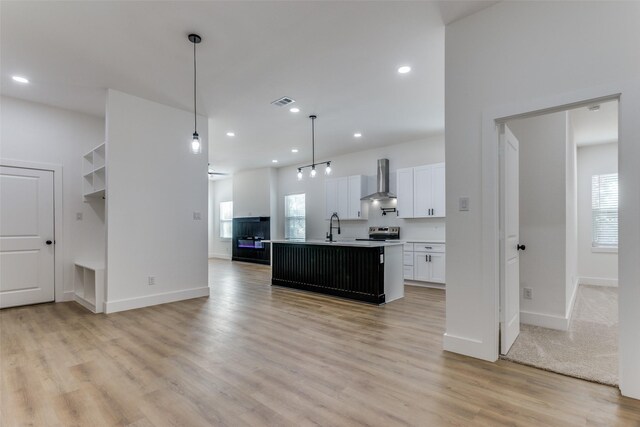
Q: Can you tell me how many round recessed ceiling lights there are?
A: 7